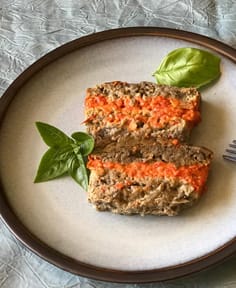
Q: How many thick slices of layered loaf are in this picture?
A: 2